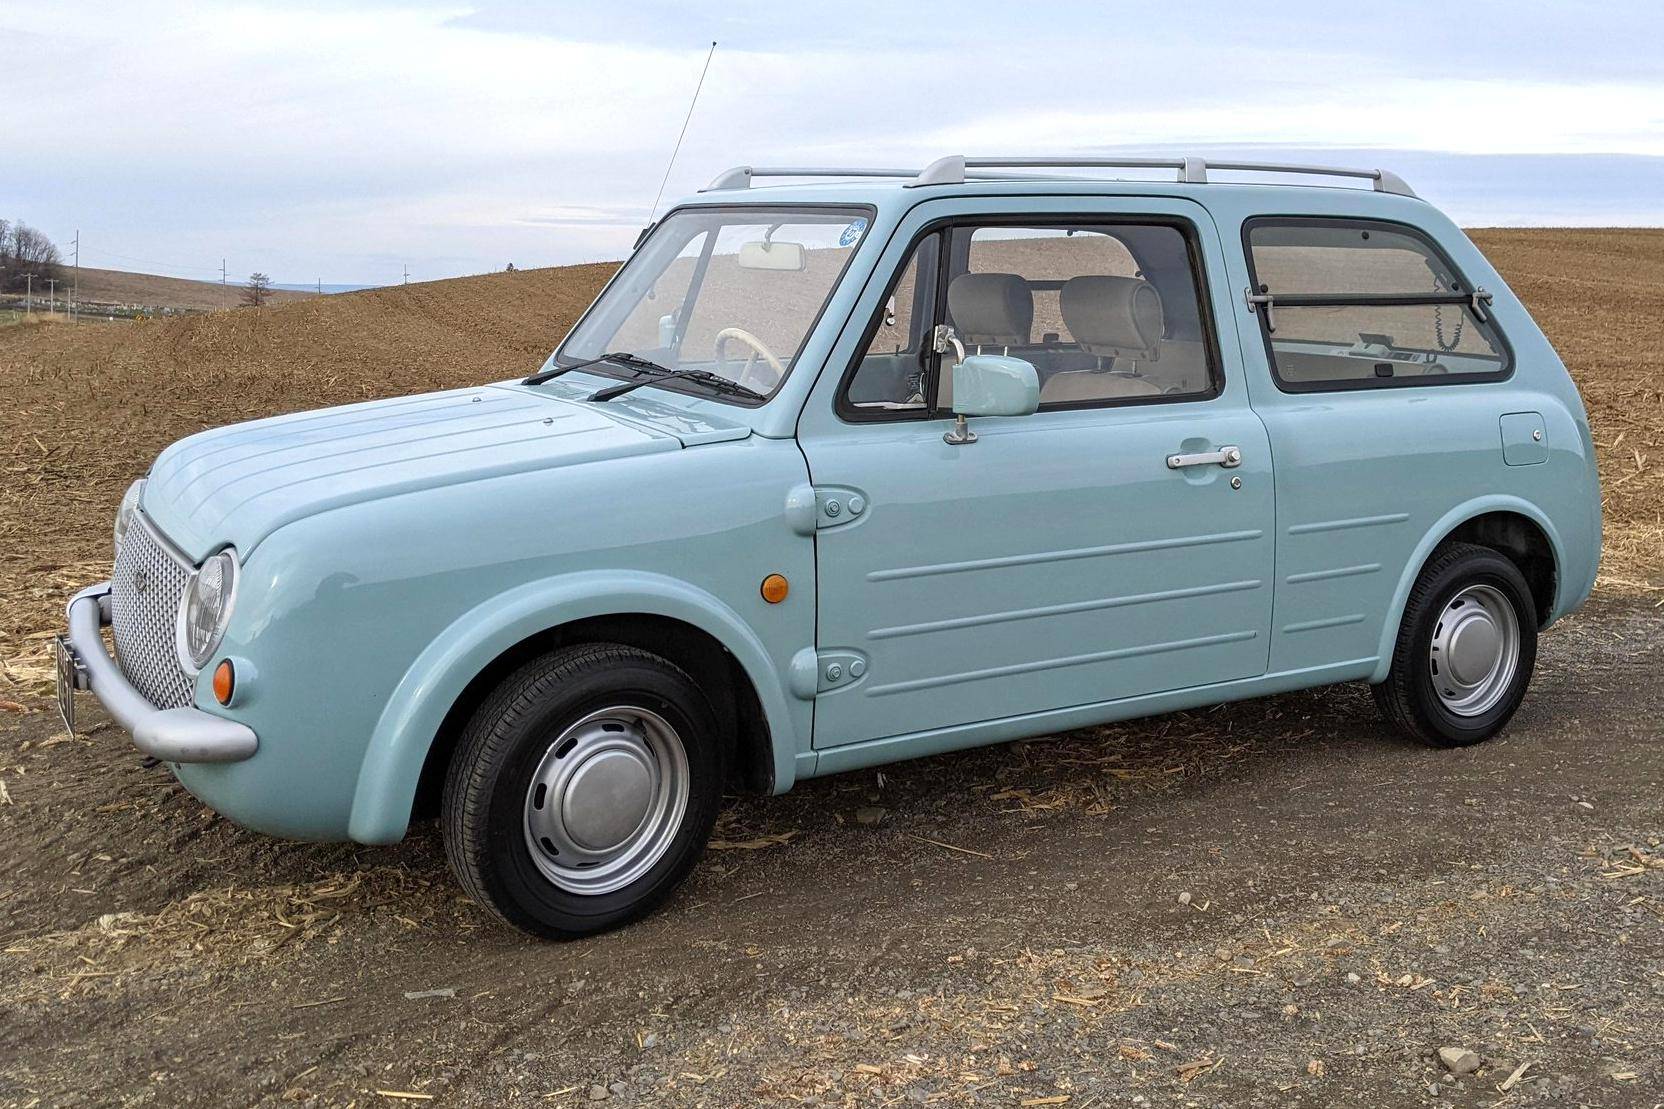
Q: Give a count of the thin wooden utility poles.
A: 7